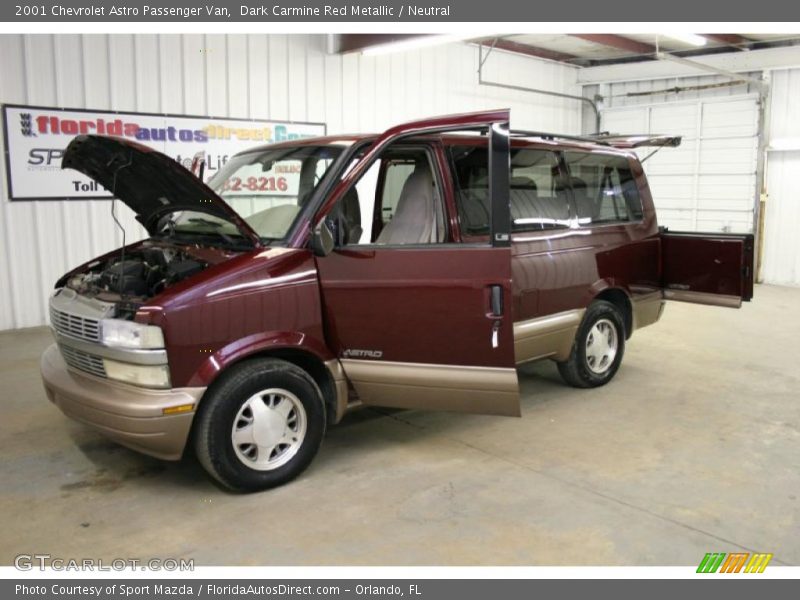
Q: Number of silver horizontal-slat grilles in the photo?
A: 2